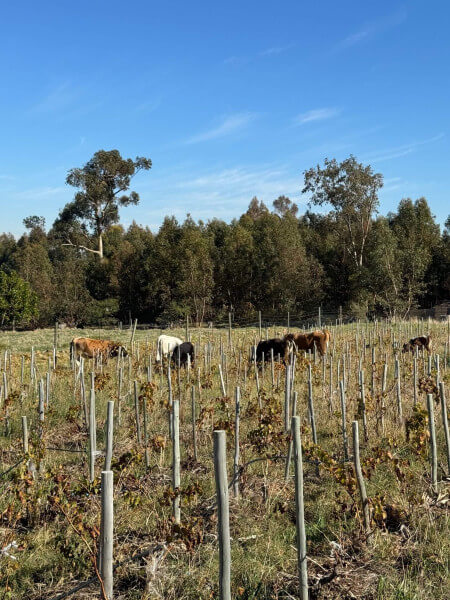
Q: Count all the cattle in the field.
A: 6